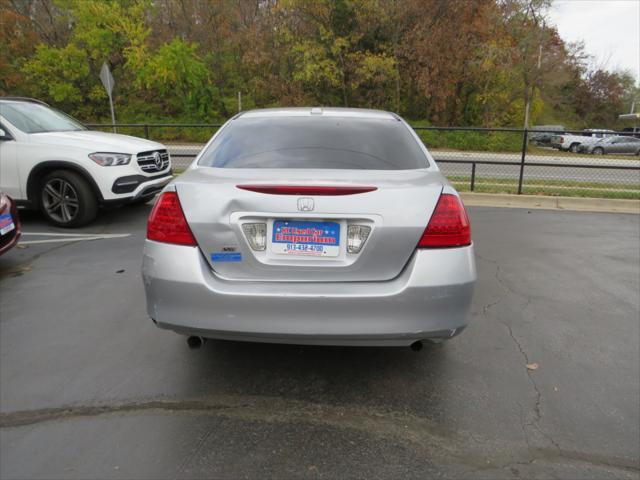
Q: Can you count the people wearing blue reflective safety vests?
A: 0